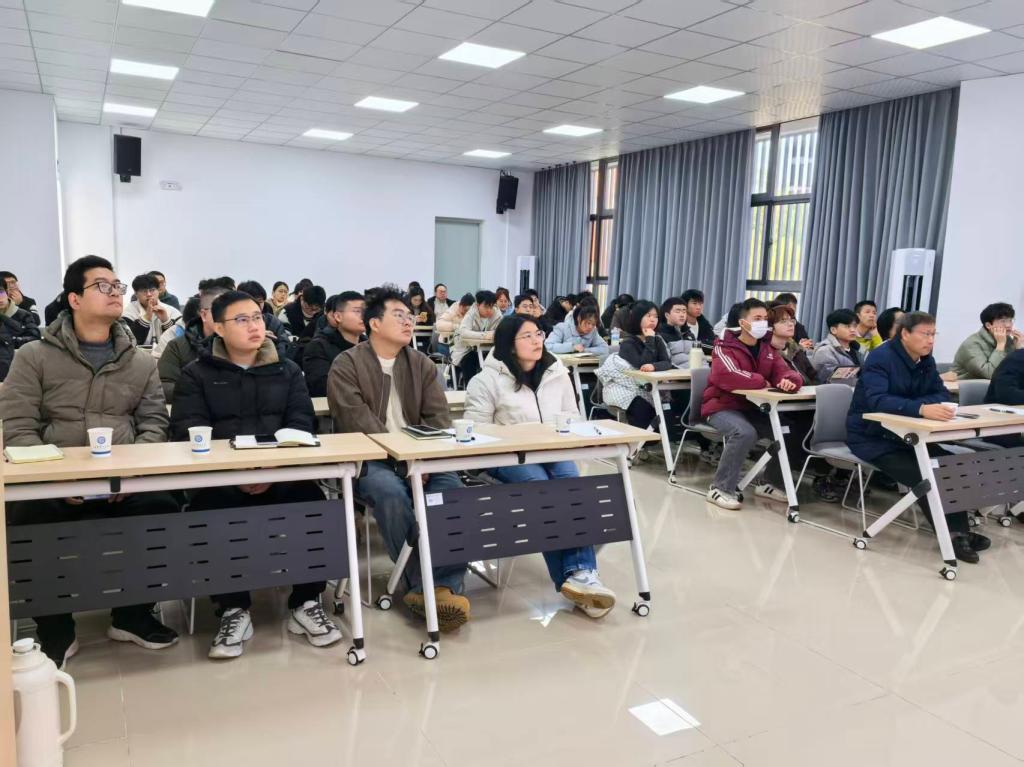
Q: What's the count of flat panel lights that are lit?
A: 10